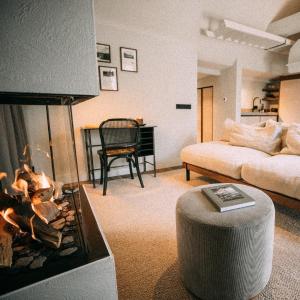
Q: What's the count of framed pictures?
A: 3